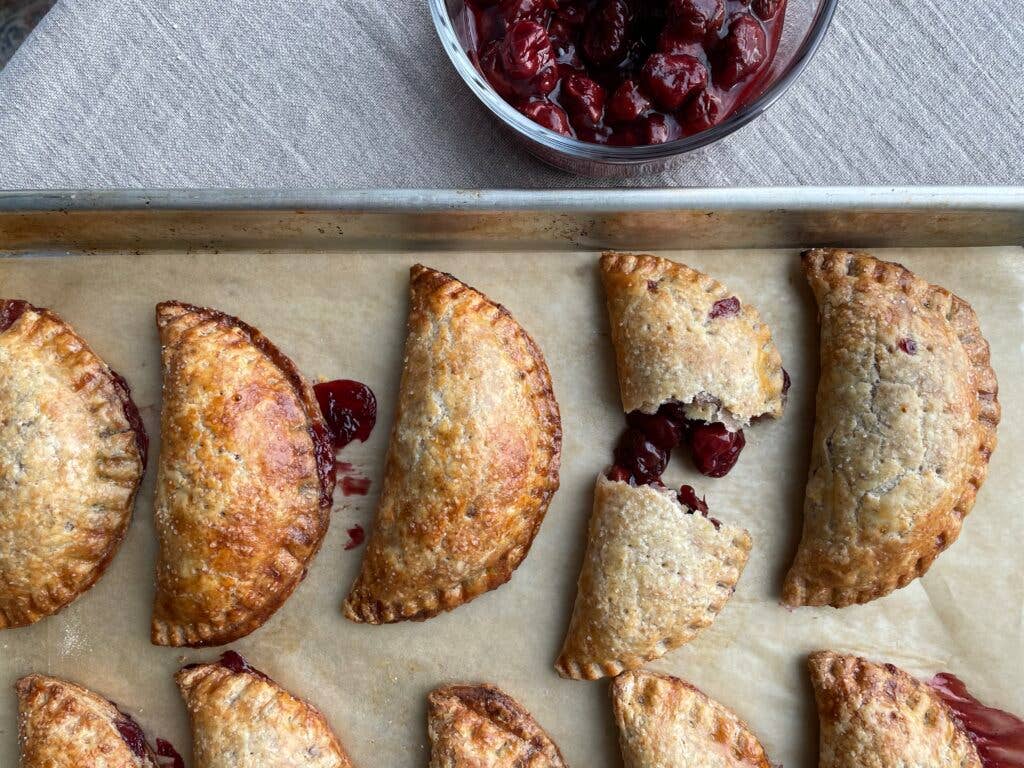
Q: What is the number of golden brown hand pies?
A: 10